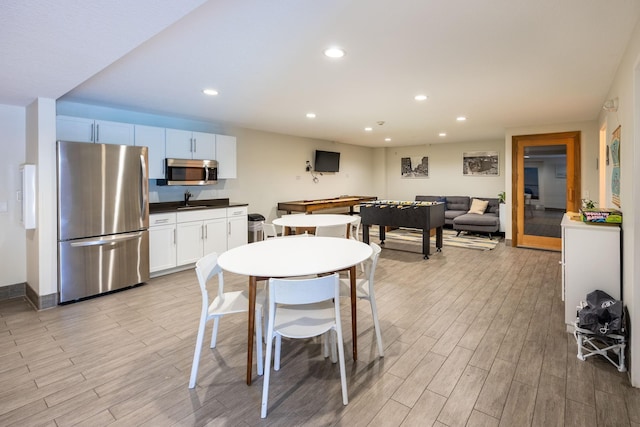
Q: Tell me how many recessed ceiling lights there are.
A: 8